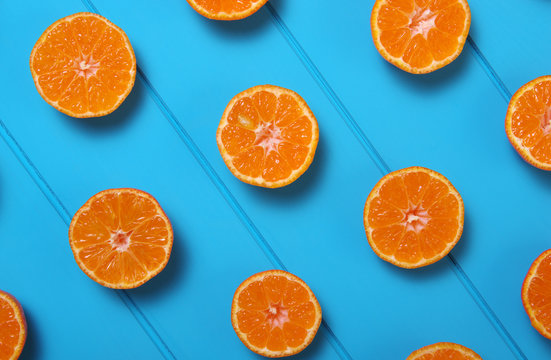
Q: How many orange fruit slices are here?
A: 11